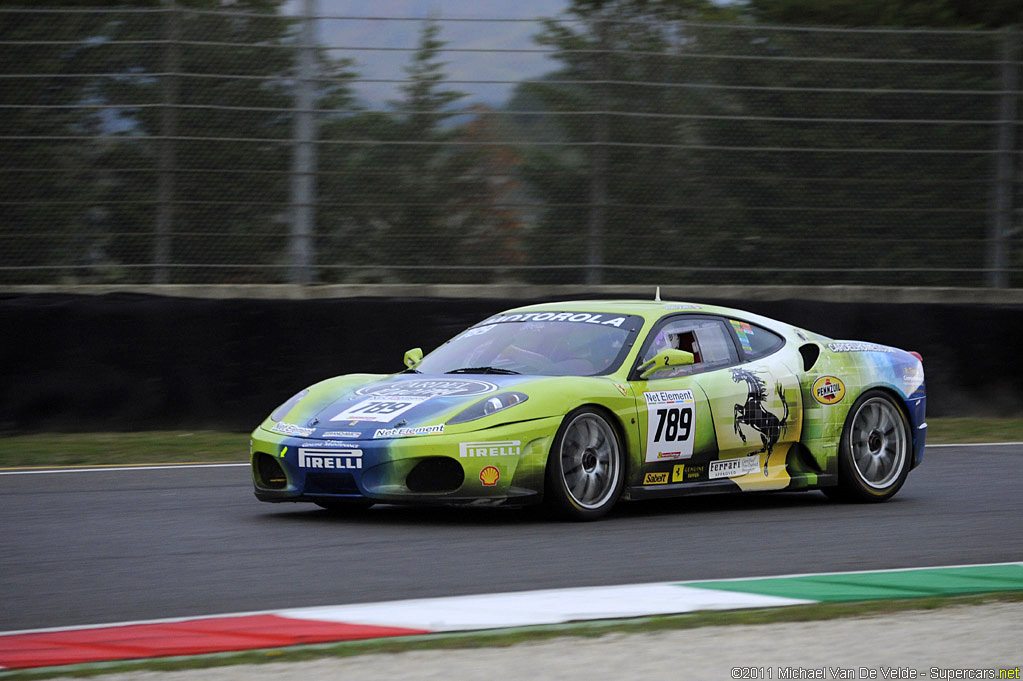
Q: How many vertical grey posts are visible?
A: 4